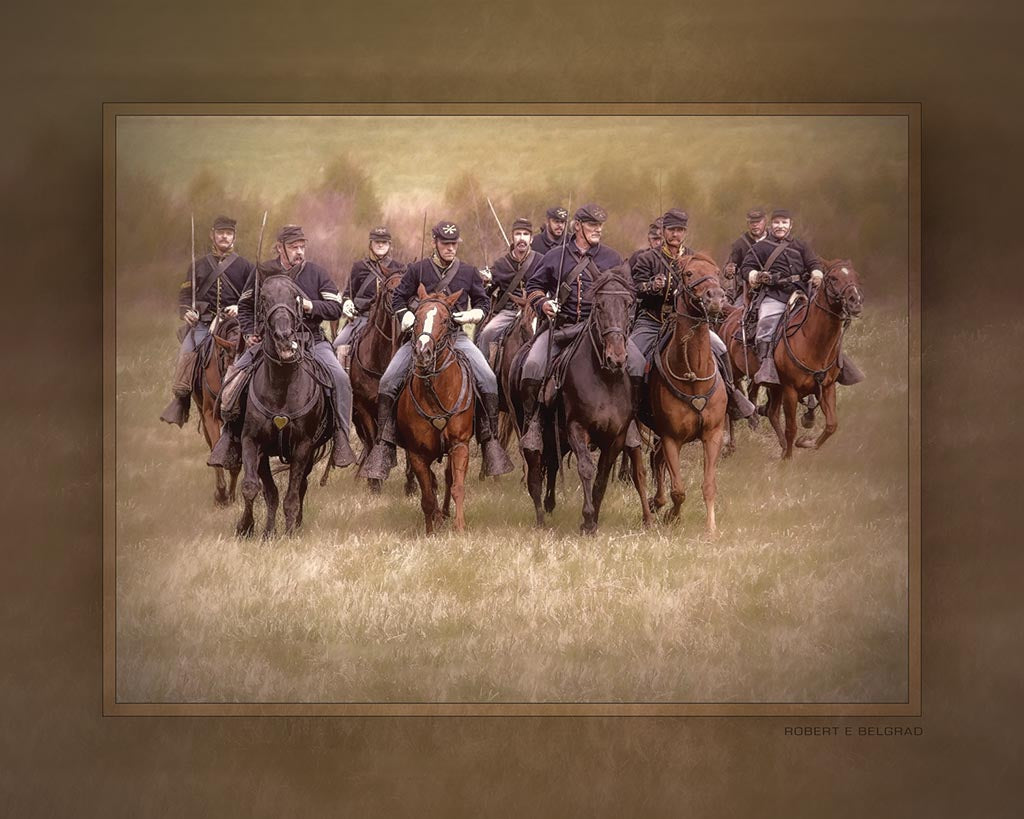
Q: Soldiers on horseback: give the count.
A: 11